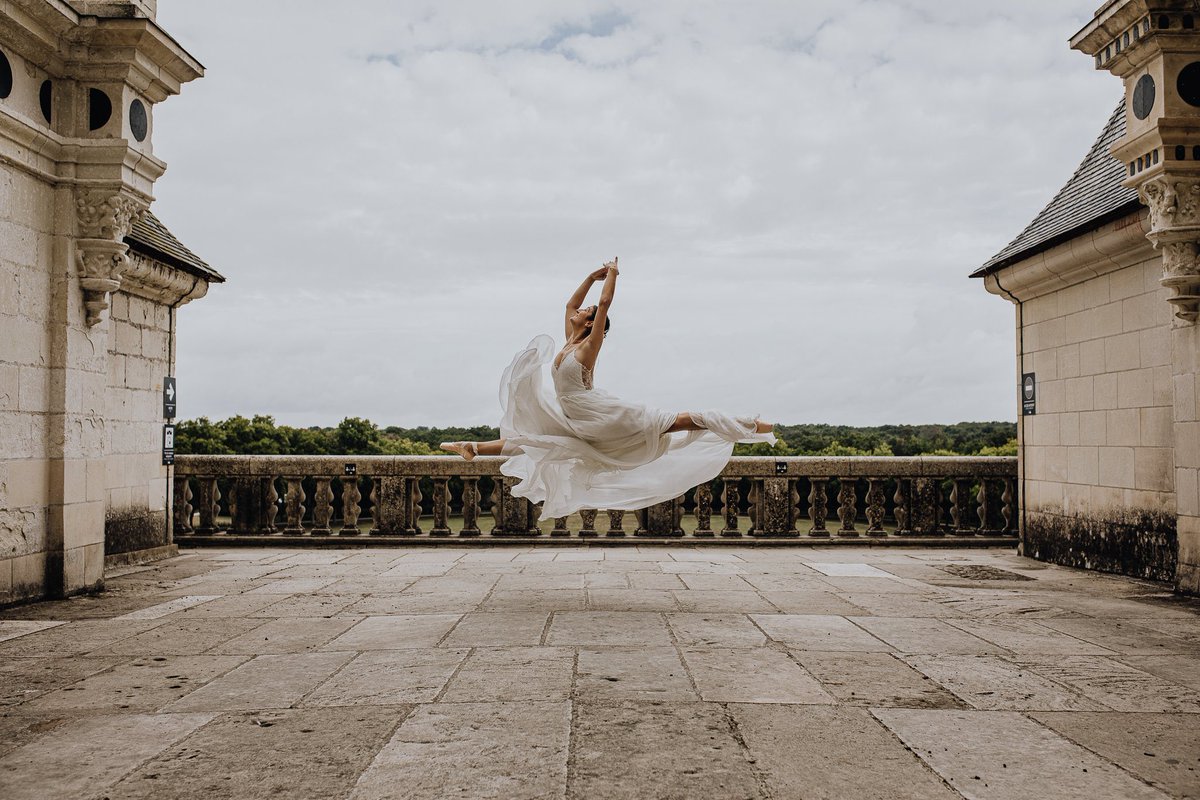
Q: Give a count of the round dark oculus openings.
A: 6